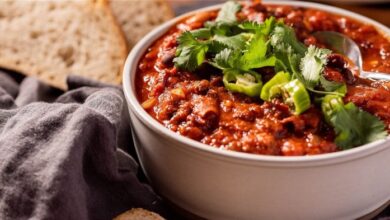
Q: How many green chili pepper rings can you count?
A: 4